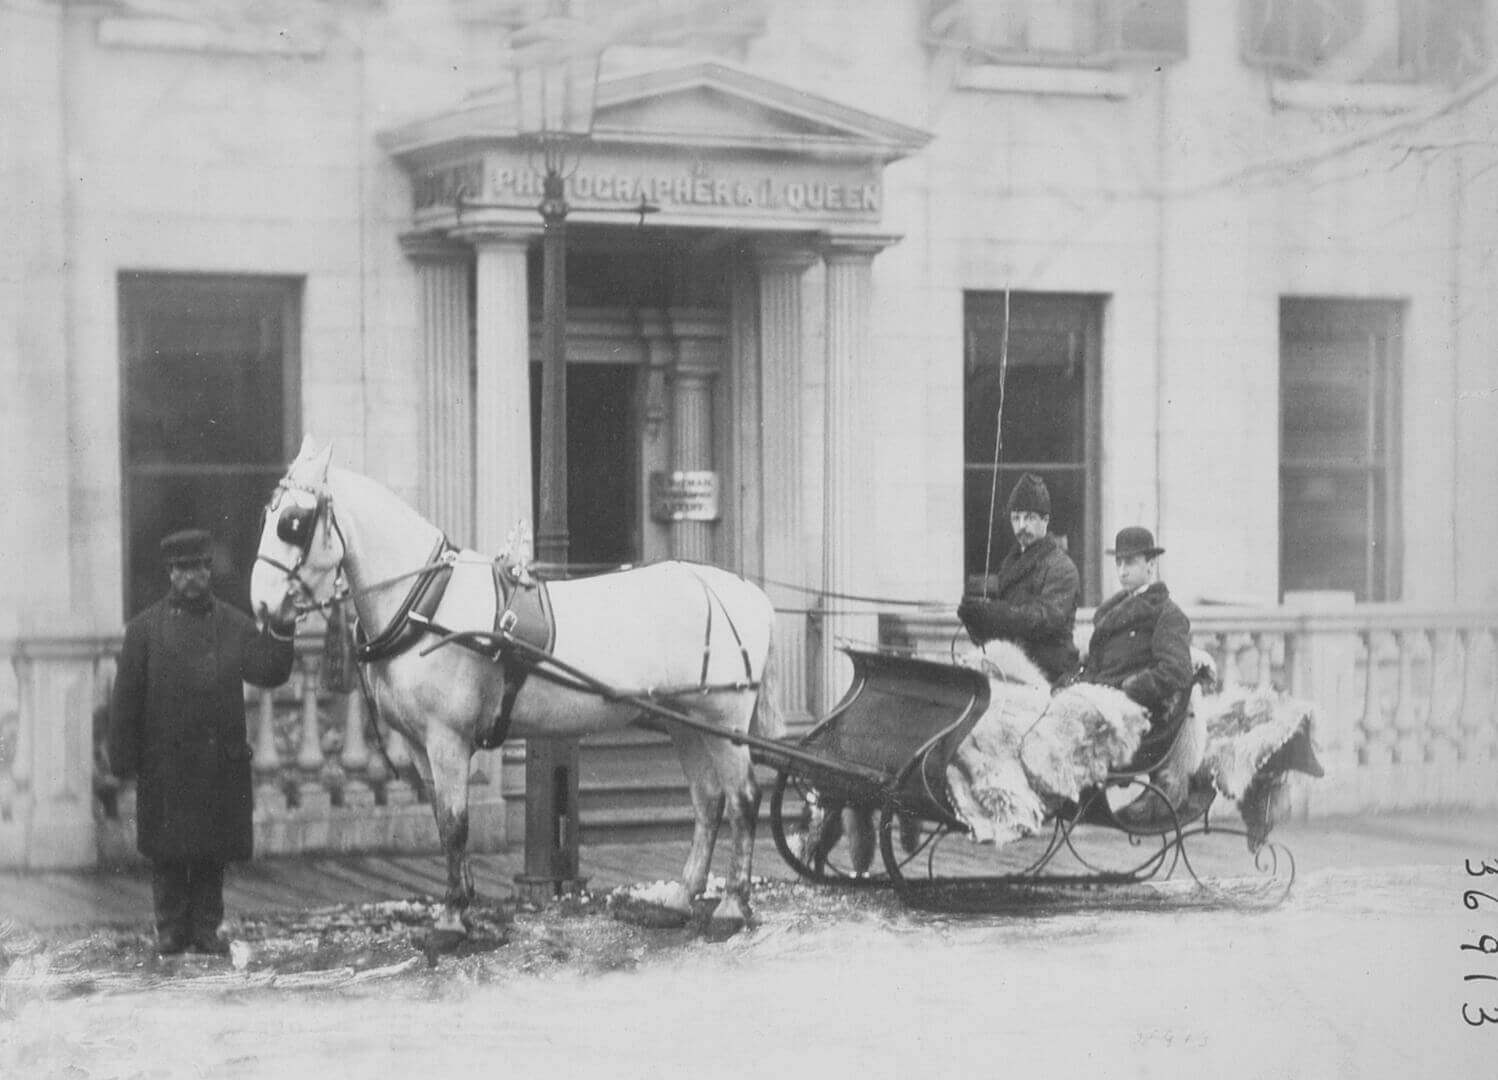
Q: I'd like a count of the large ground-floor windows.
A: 3